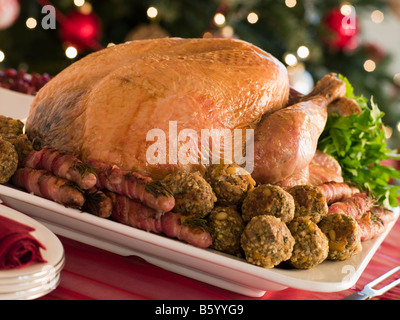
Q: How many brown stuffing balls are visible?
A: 11